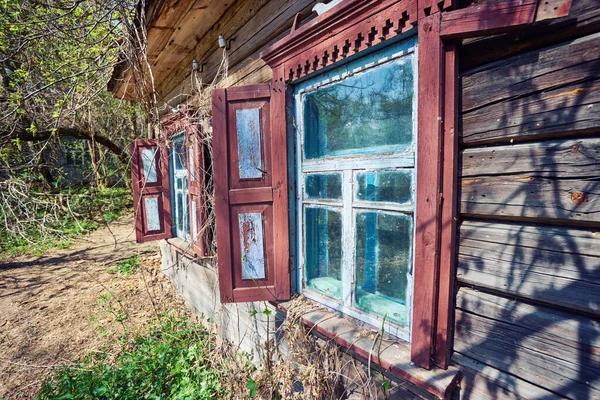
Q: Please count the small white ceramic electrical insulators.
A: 2